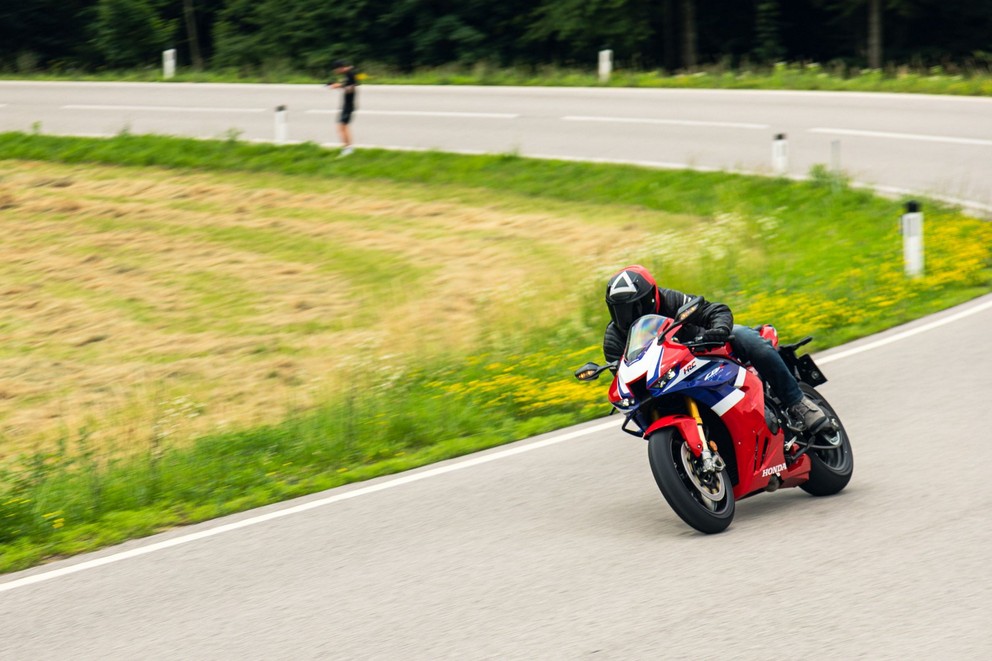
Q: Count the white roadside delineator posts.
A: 5